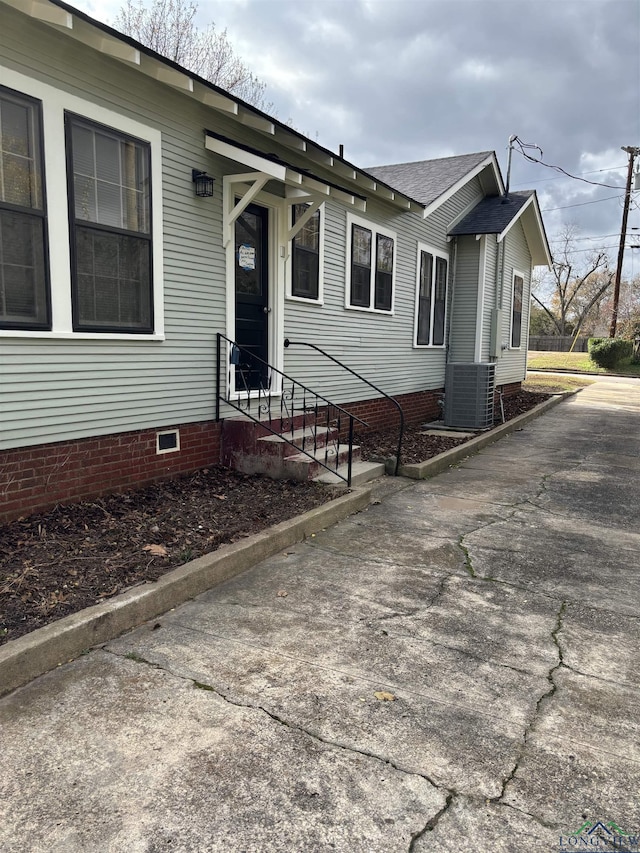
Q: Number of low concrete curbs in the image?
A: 2